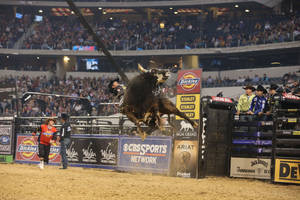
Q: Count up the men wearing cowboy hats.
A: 6